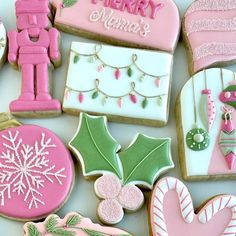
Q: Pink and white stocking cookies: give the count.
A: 1